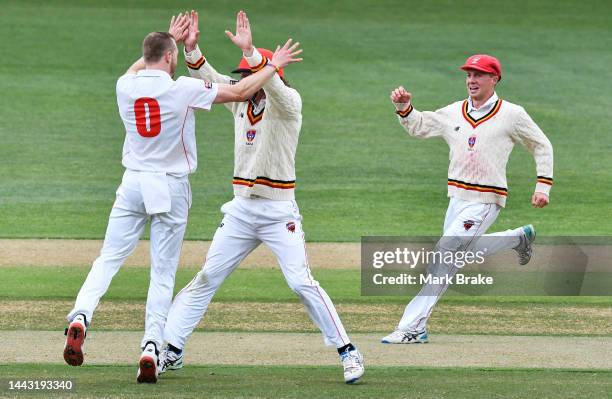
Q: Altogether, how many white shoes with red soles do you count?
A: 2